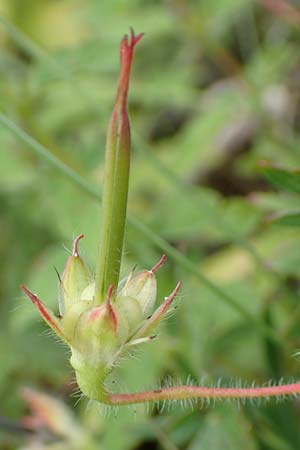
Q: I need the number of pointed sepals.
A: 5